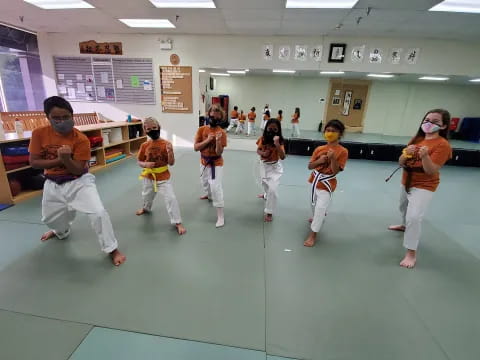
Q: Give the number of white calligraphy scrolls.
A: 8